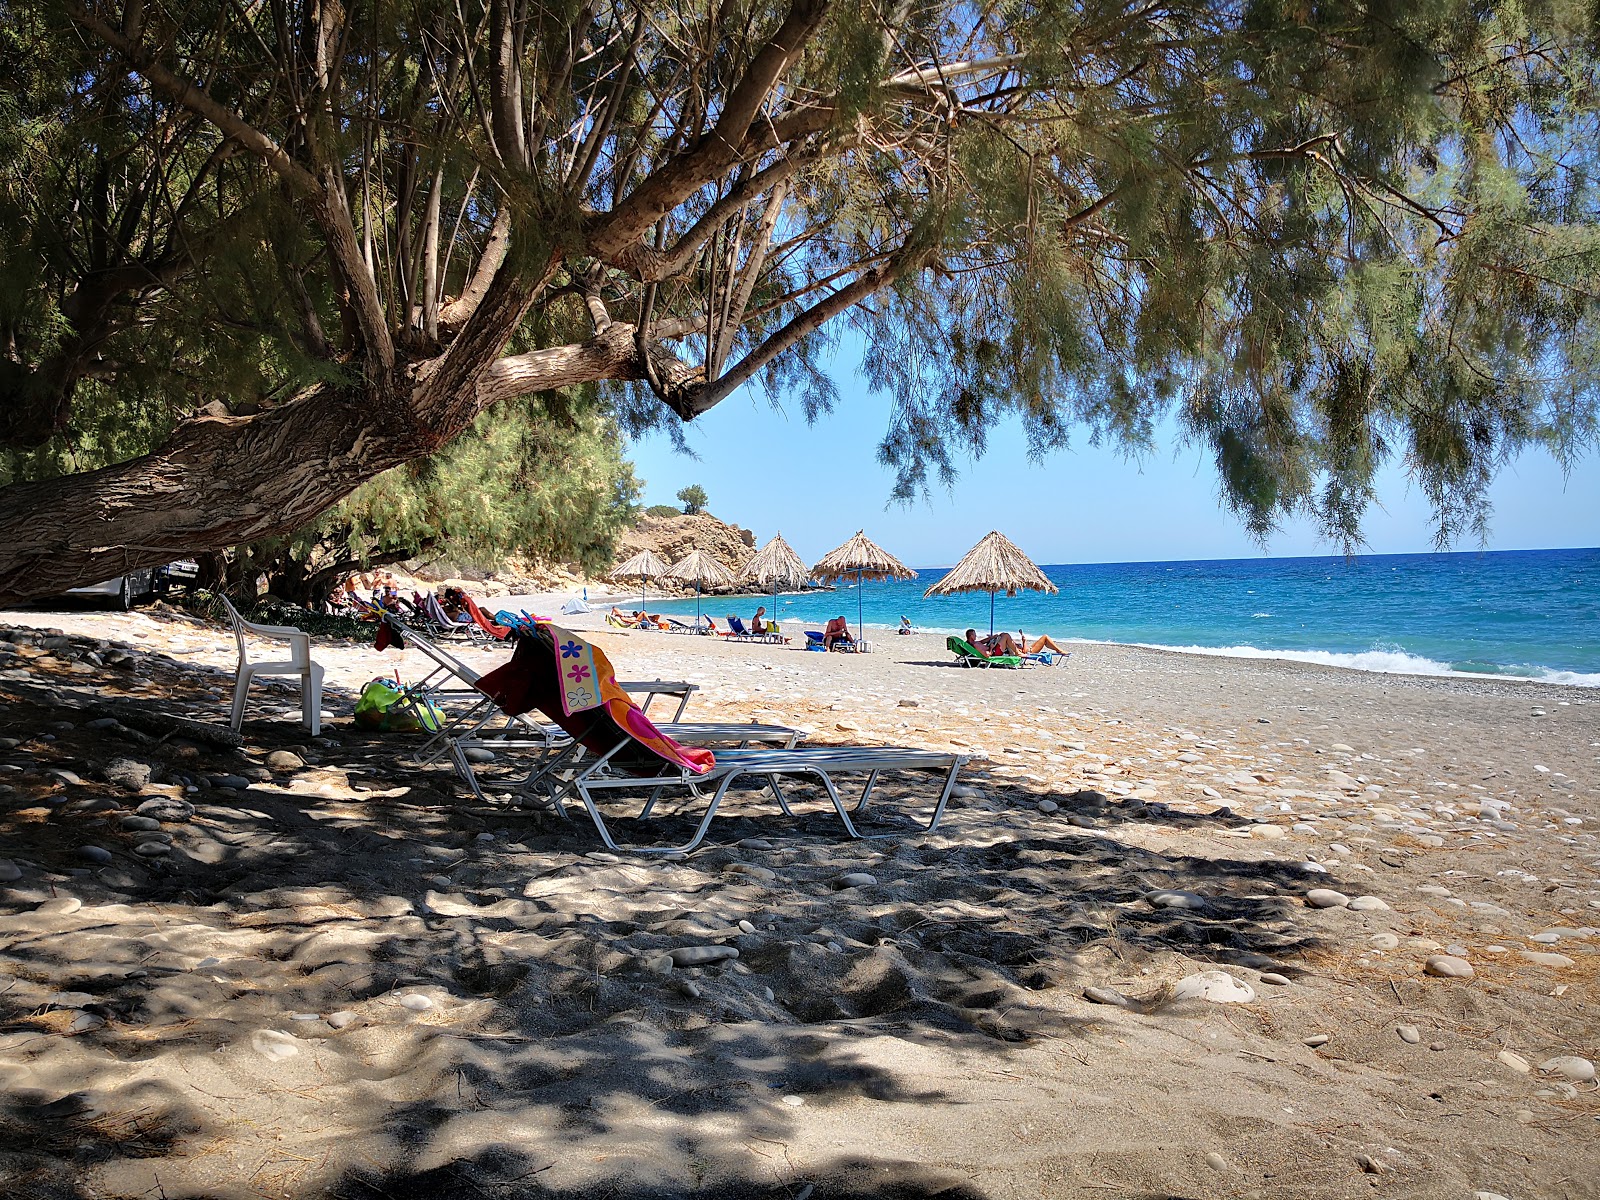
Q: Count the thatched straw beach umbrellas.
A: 5